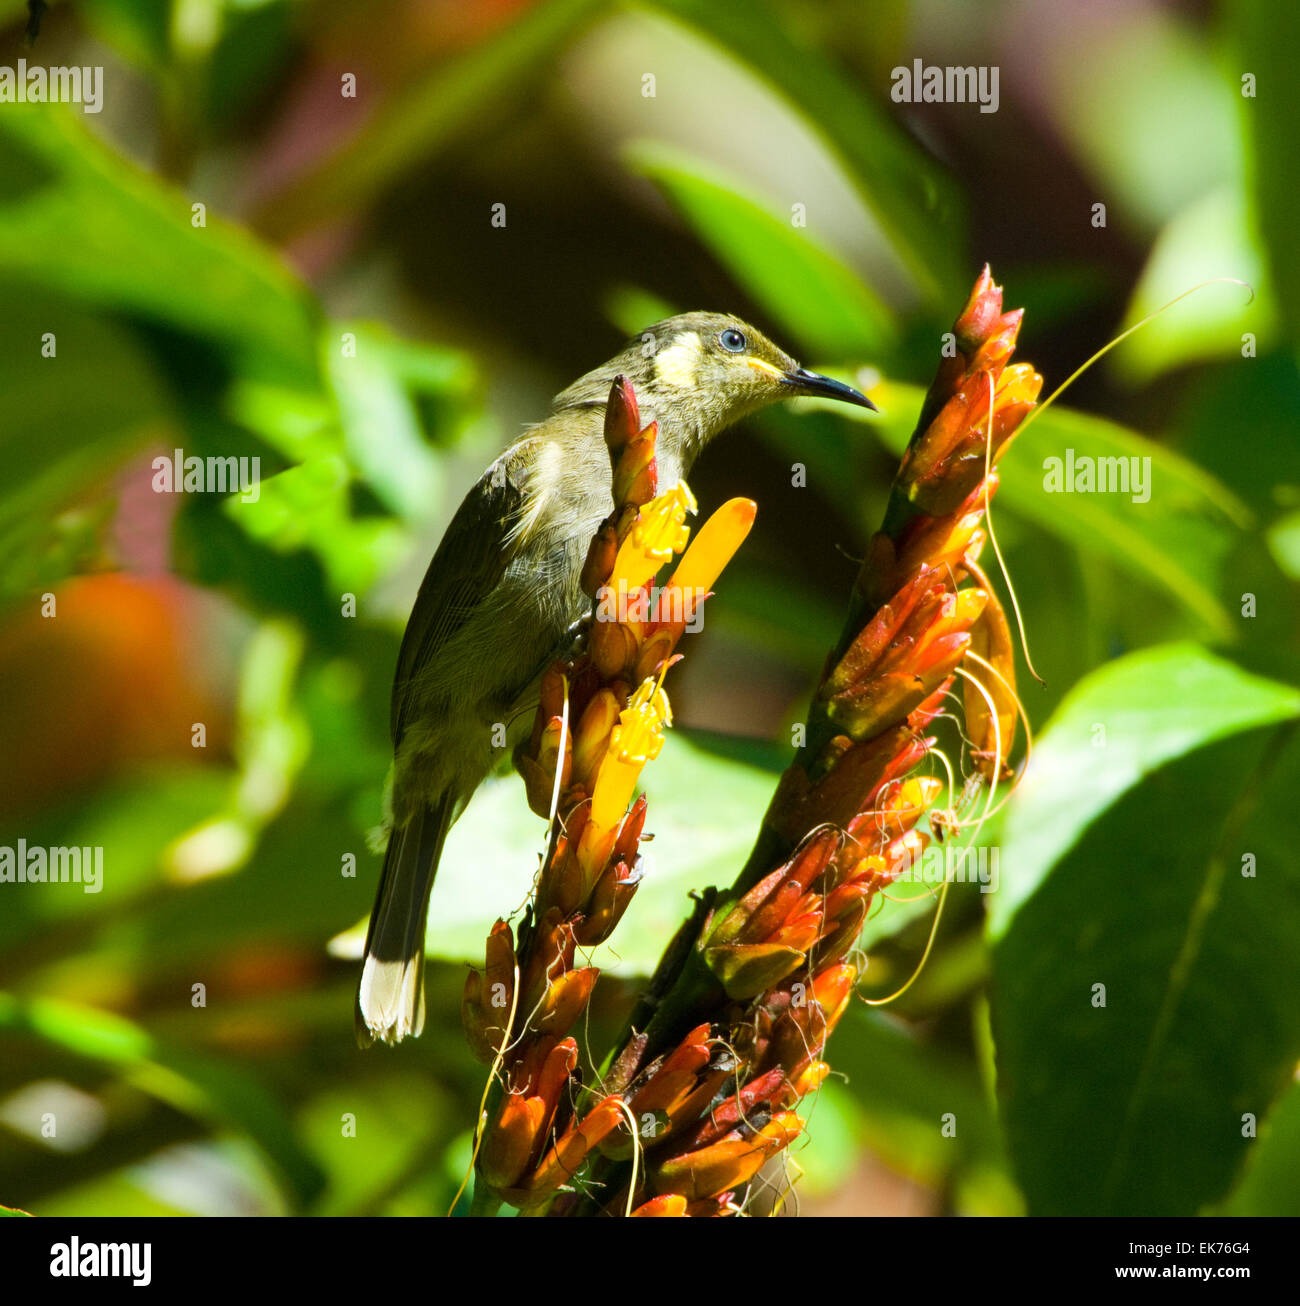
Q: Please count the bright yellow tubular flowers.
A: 3